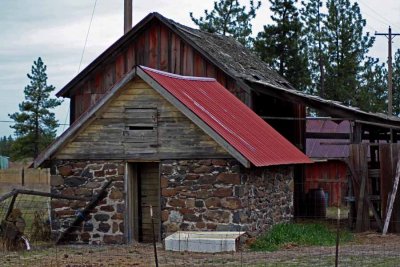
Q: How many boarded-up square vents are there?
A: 1